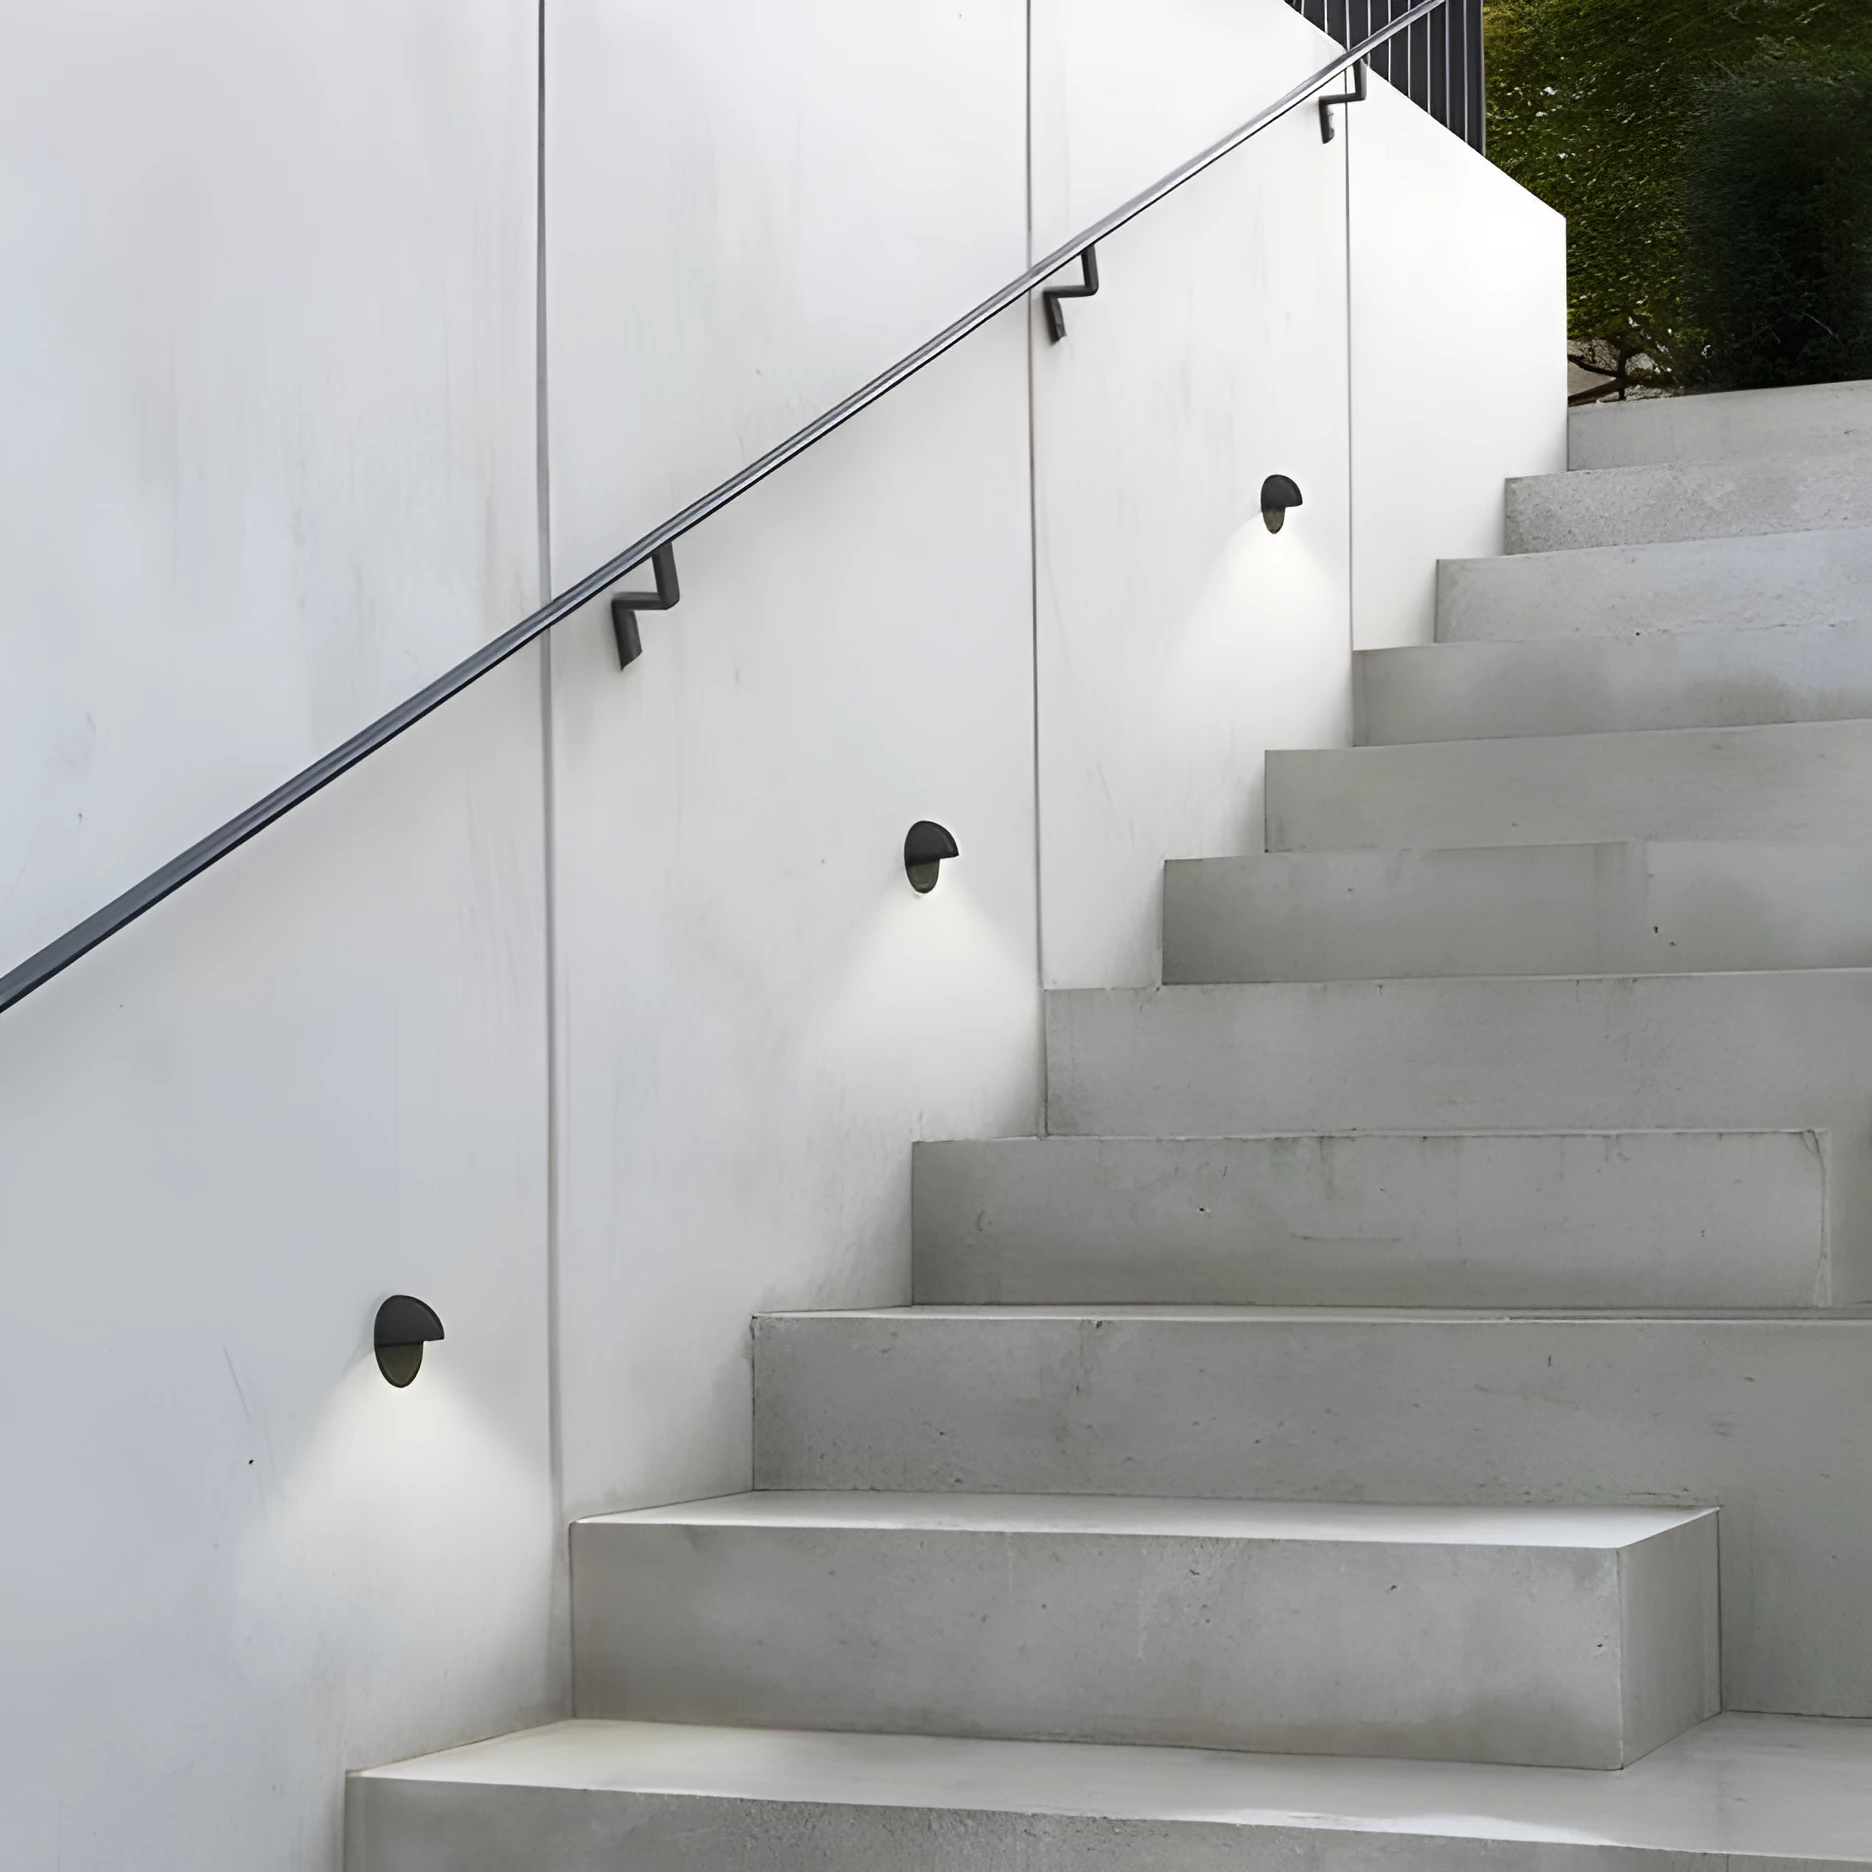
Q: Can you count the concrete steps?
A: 11